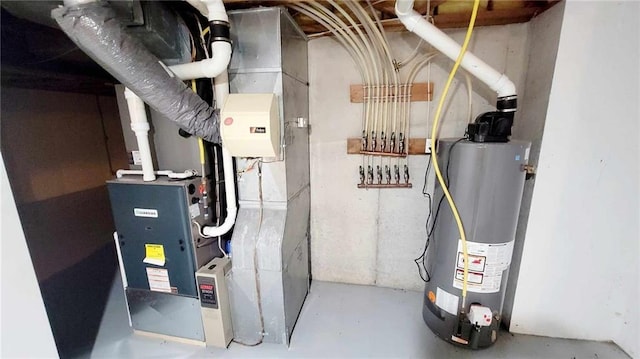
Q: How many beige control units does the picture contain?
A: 2